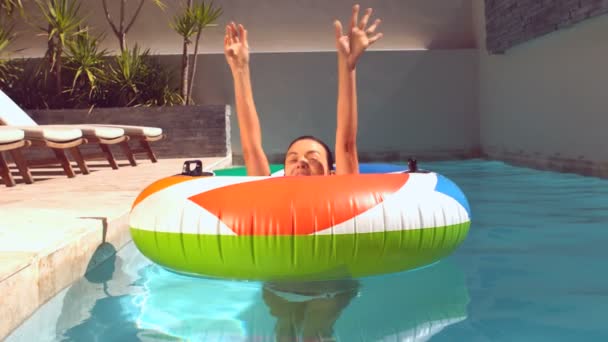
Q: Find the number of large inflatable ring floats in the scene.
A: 1